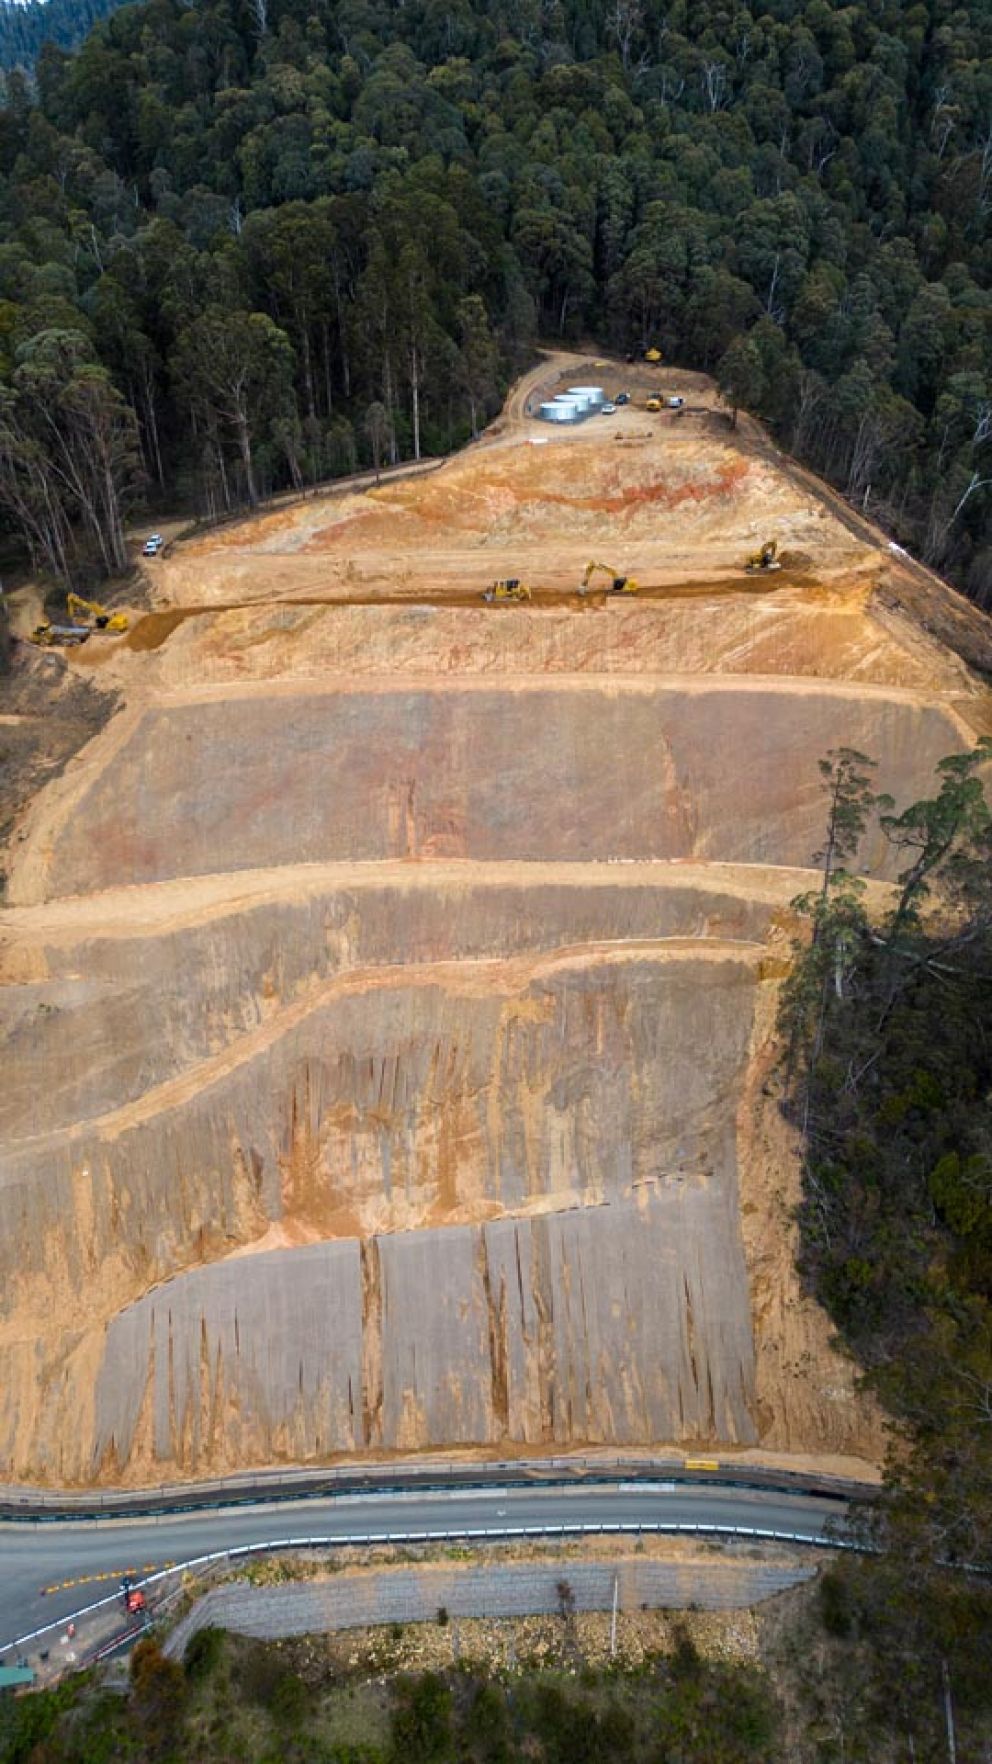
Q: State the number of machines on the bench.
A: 5